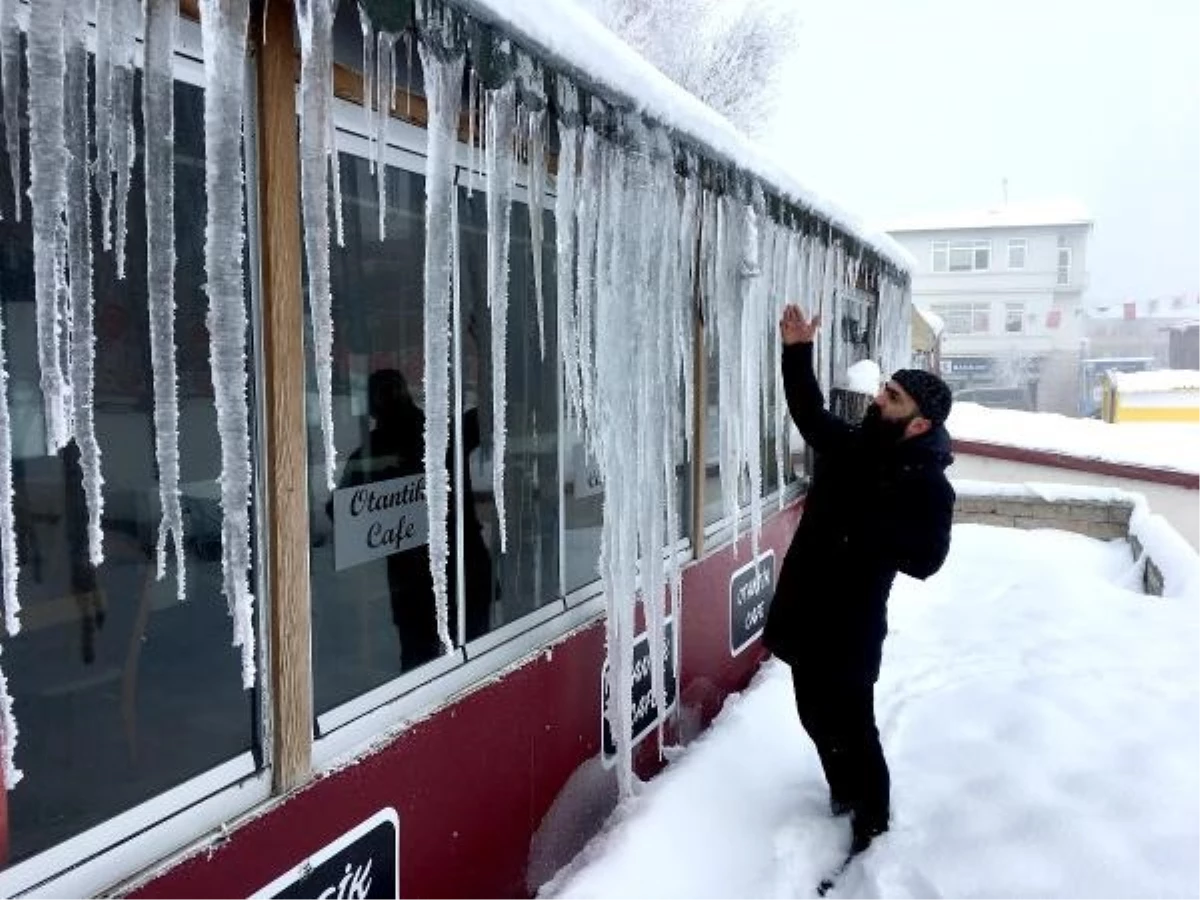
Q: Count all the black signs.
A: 3